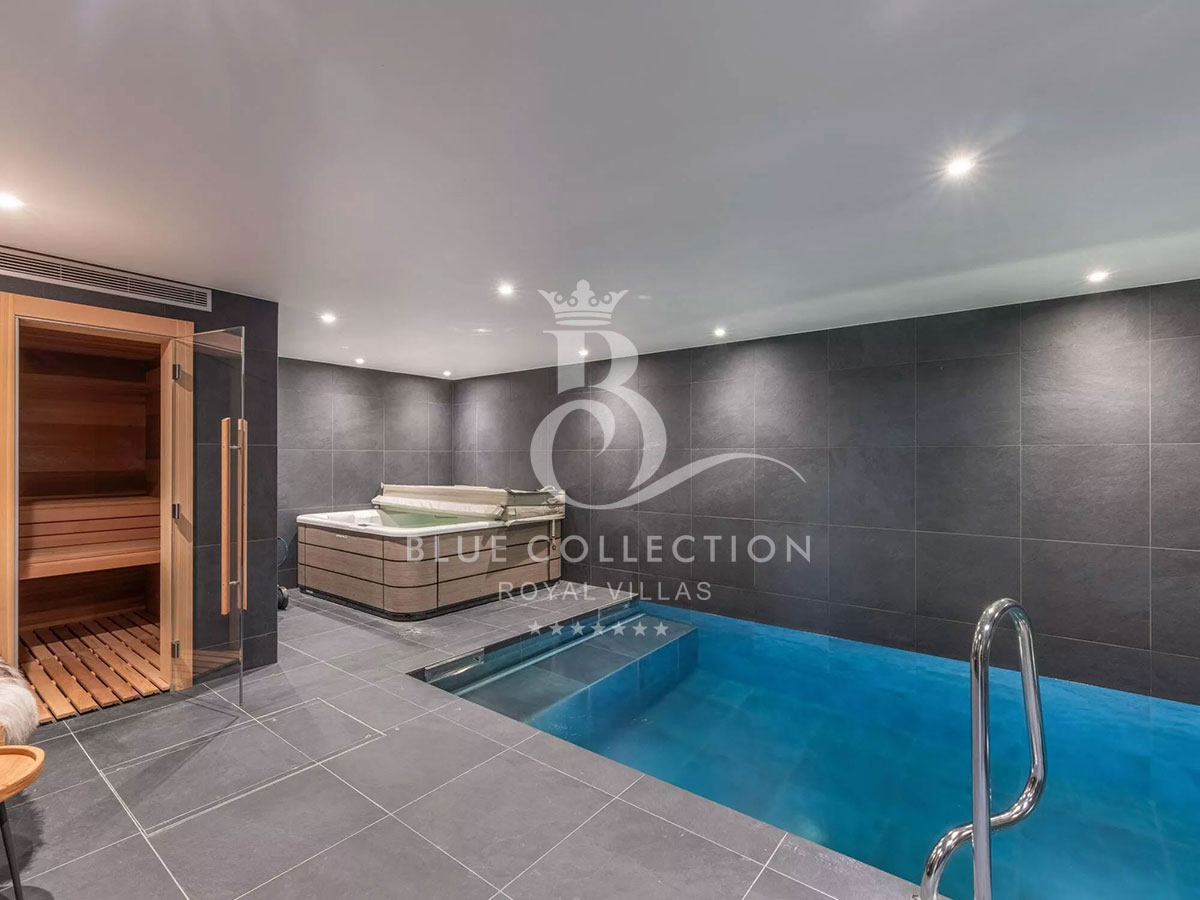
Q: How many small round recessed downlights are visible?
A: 9